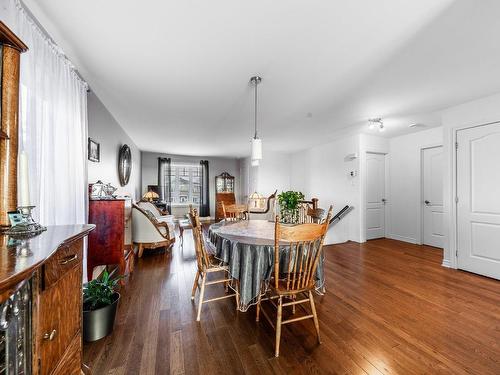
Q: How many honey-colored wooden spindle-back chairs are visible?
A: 4